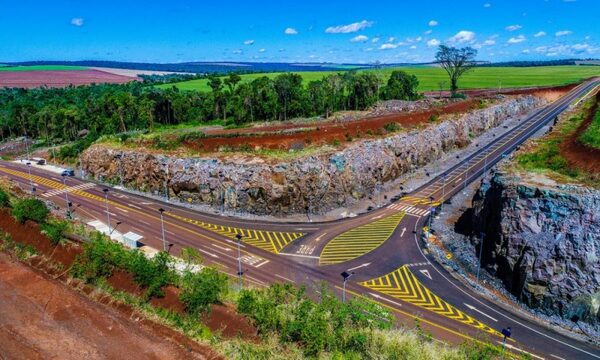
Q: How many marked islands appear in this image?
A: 3